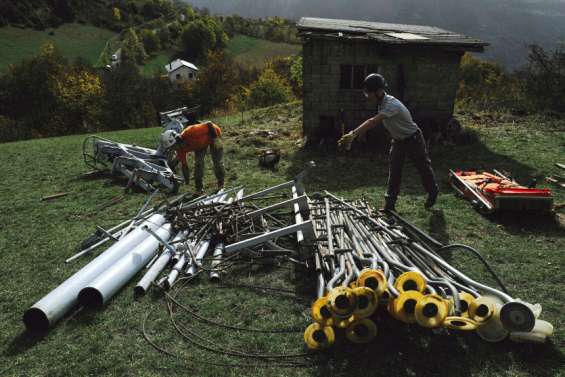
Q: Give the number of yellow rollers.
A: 12